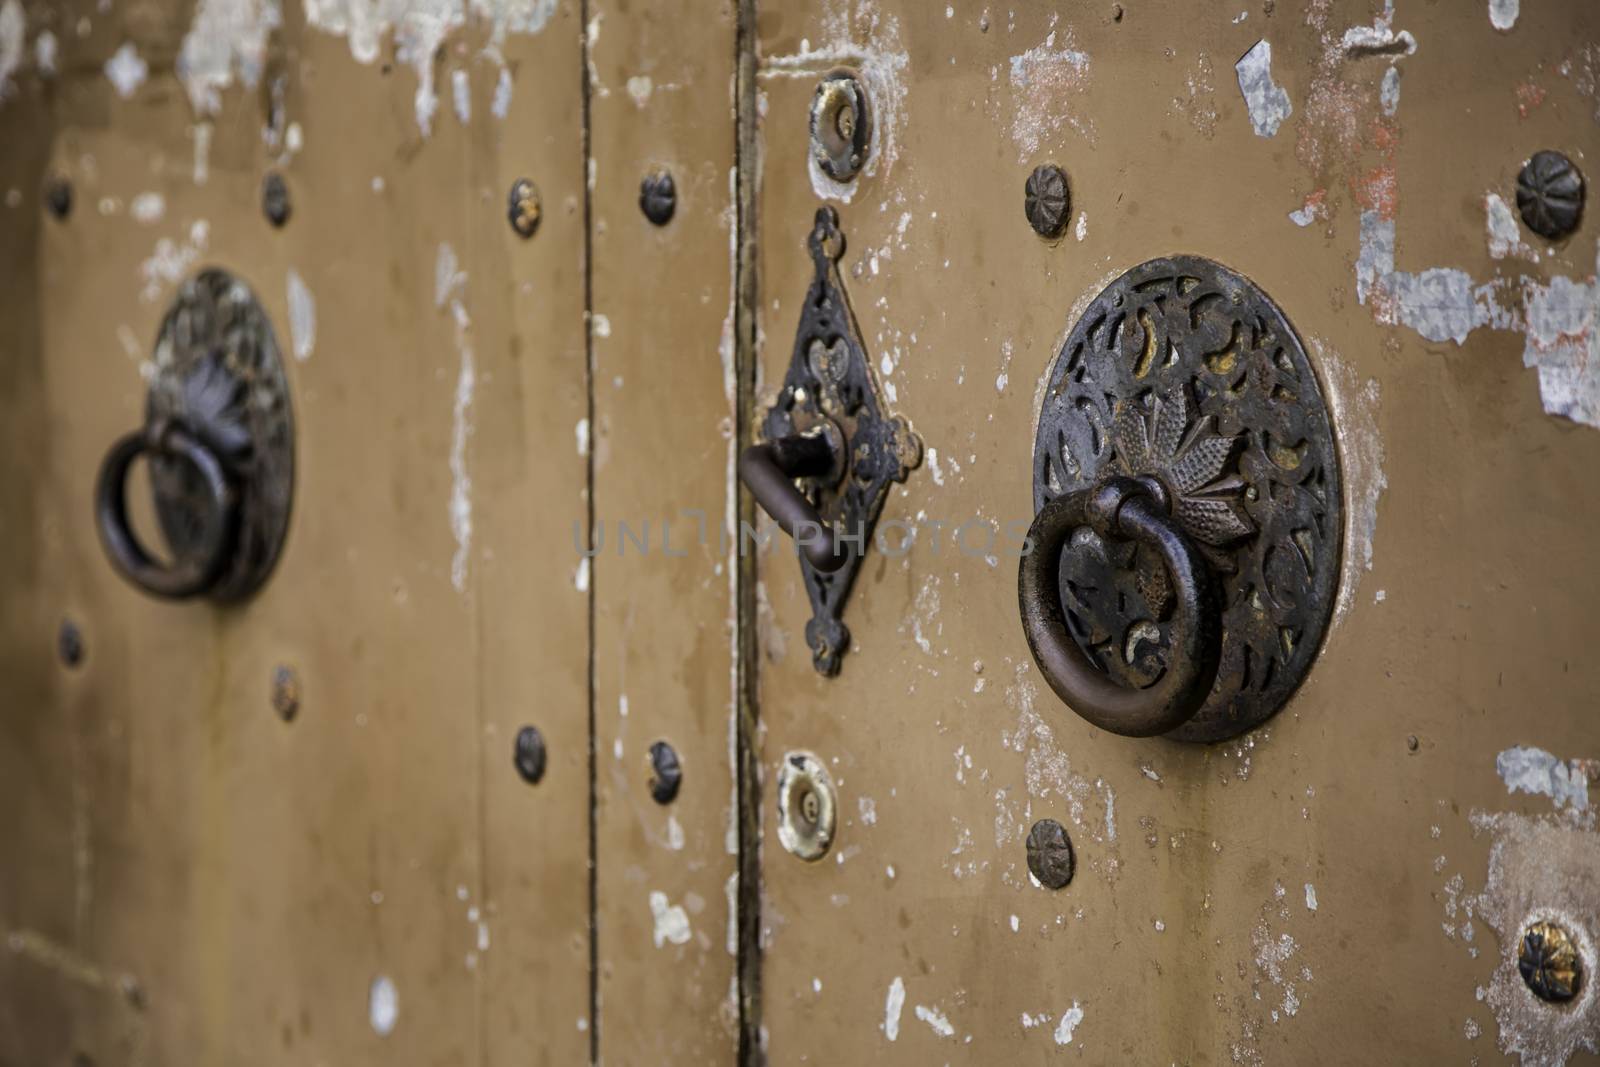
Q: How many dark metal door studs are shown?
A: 12